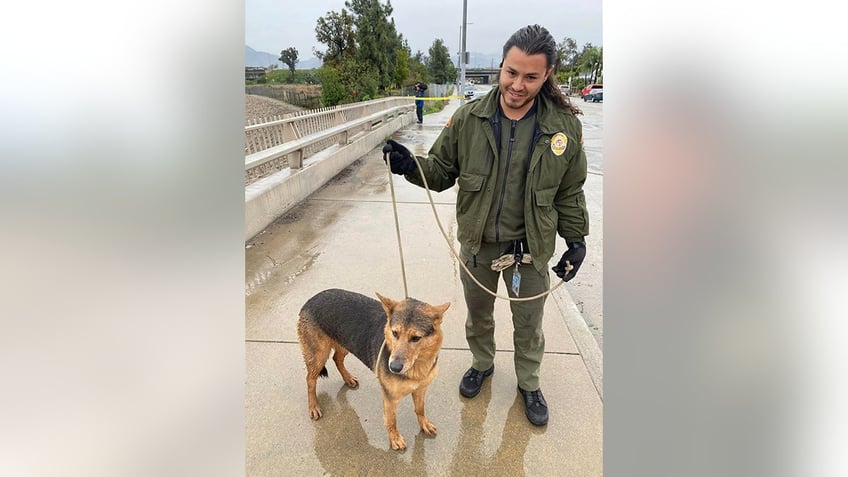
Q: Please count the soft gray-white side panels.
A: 2